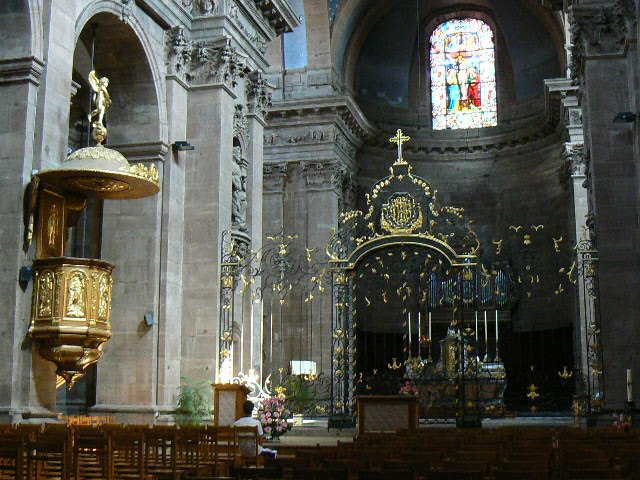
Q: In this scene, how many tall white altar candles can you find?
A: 6